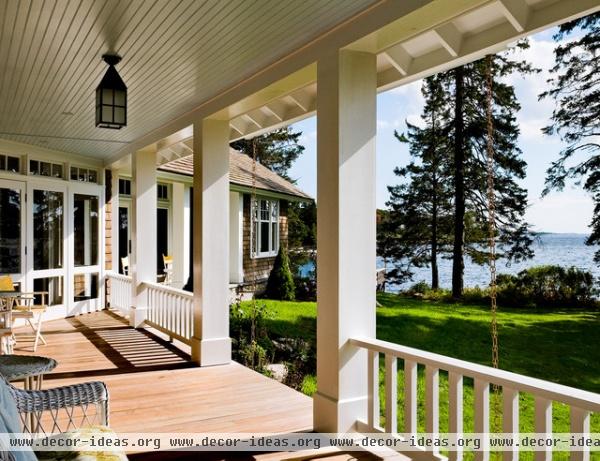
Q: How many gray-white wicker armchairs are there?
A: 1